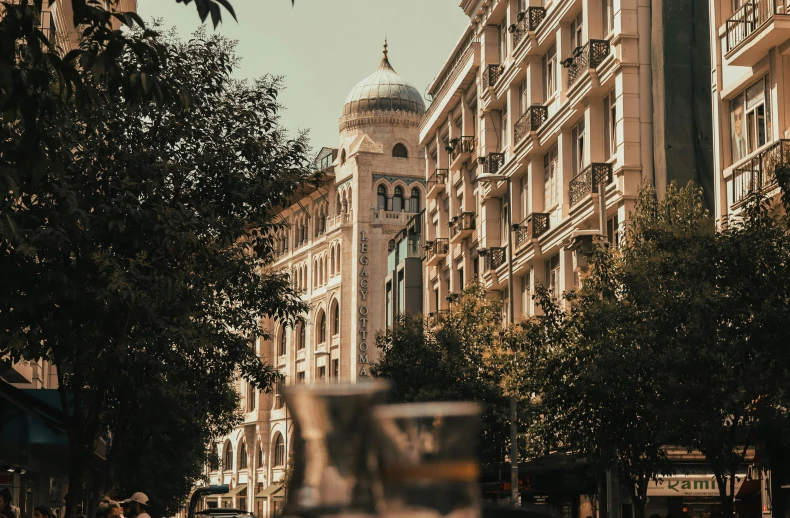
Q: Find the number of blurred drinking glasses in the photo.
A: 2